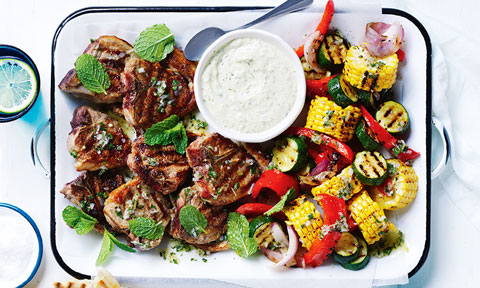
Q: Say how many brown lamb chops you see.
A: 8